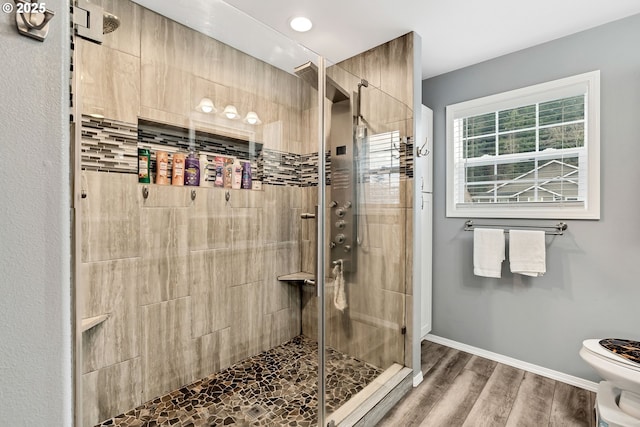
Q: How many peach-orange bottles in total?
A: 2